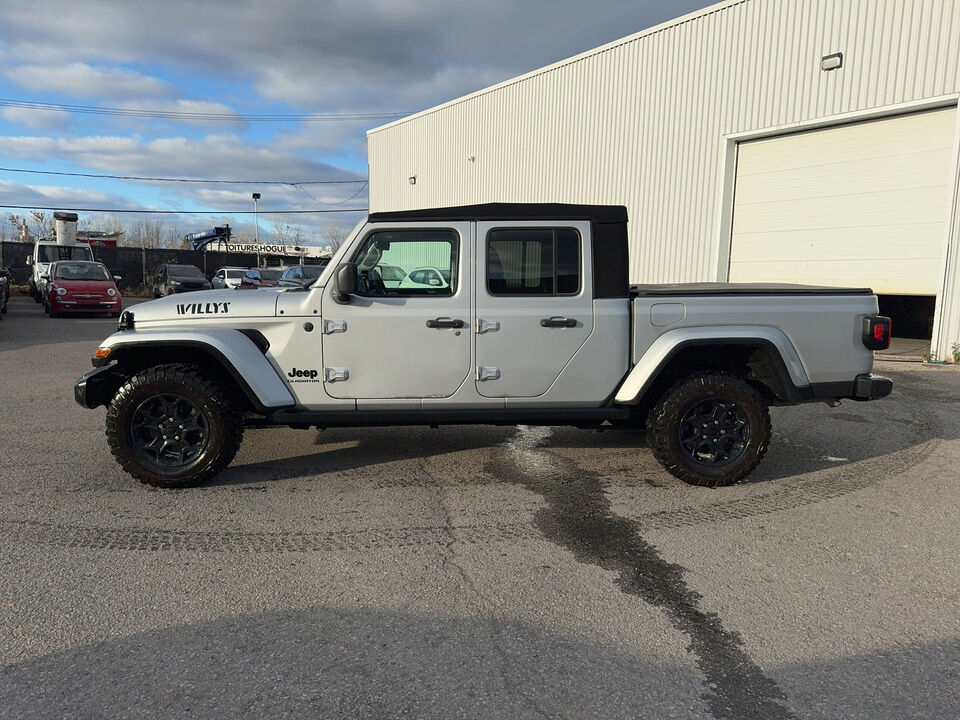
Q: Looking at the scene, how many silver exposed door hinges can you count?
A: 4